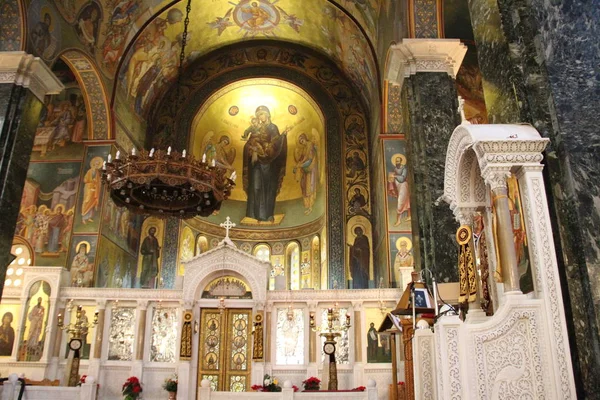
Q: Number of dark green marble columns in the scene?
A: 3